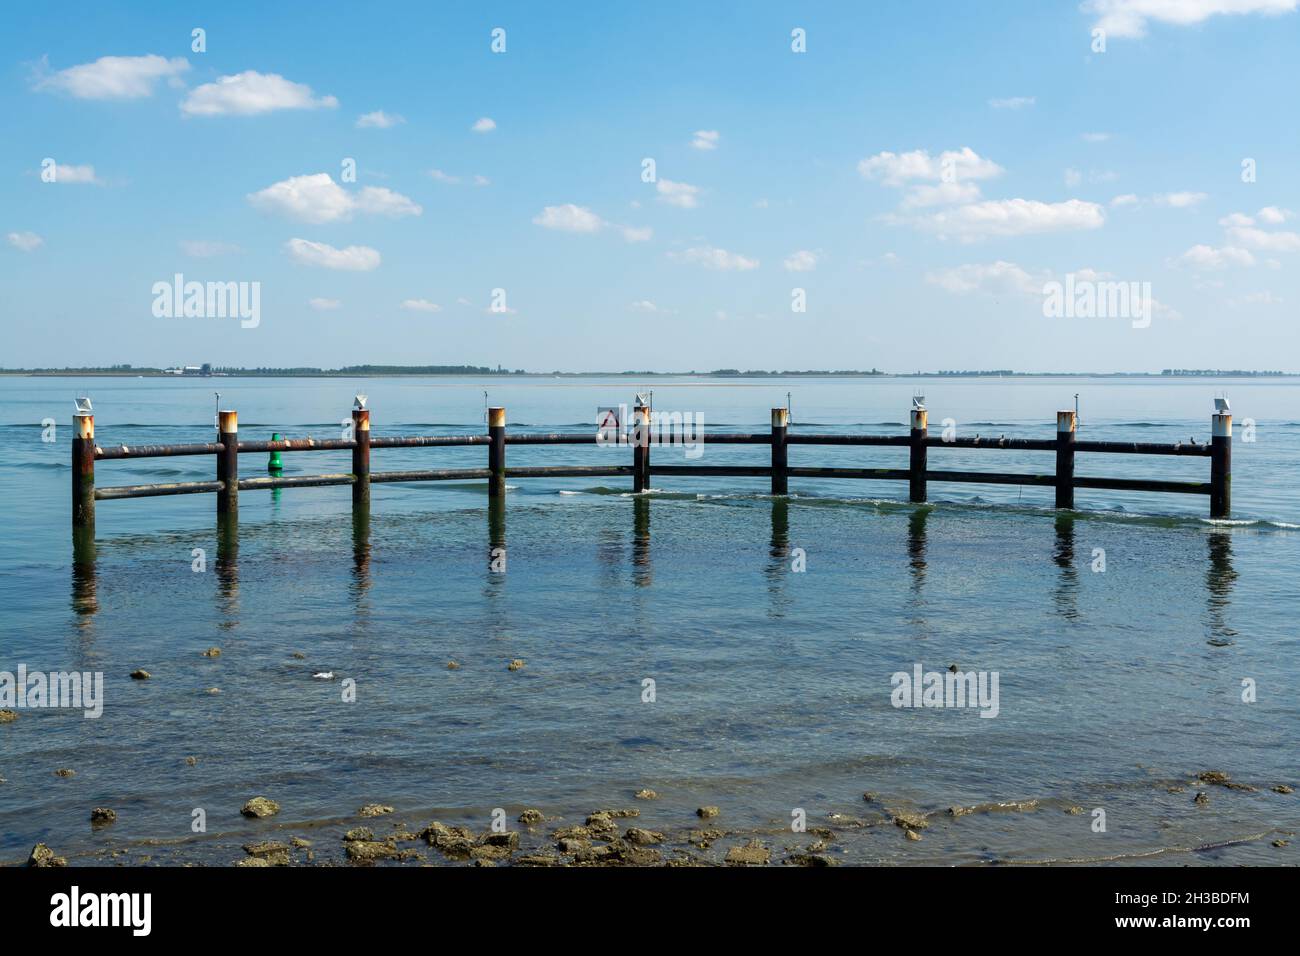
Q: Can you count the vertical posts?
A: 9